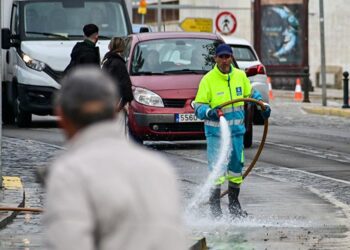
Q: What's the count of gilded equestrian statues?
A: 0